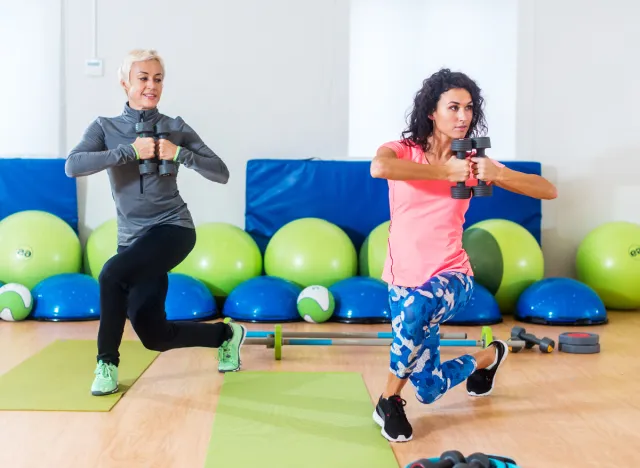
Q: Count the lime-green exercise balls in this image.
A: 7